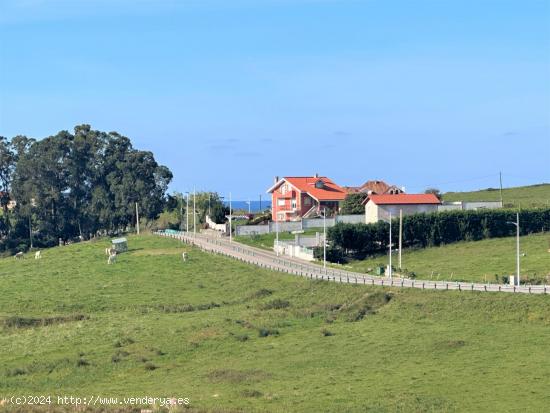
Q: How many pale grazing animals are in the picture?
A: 5